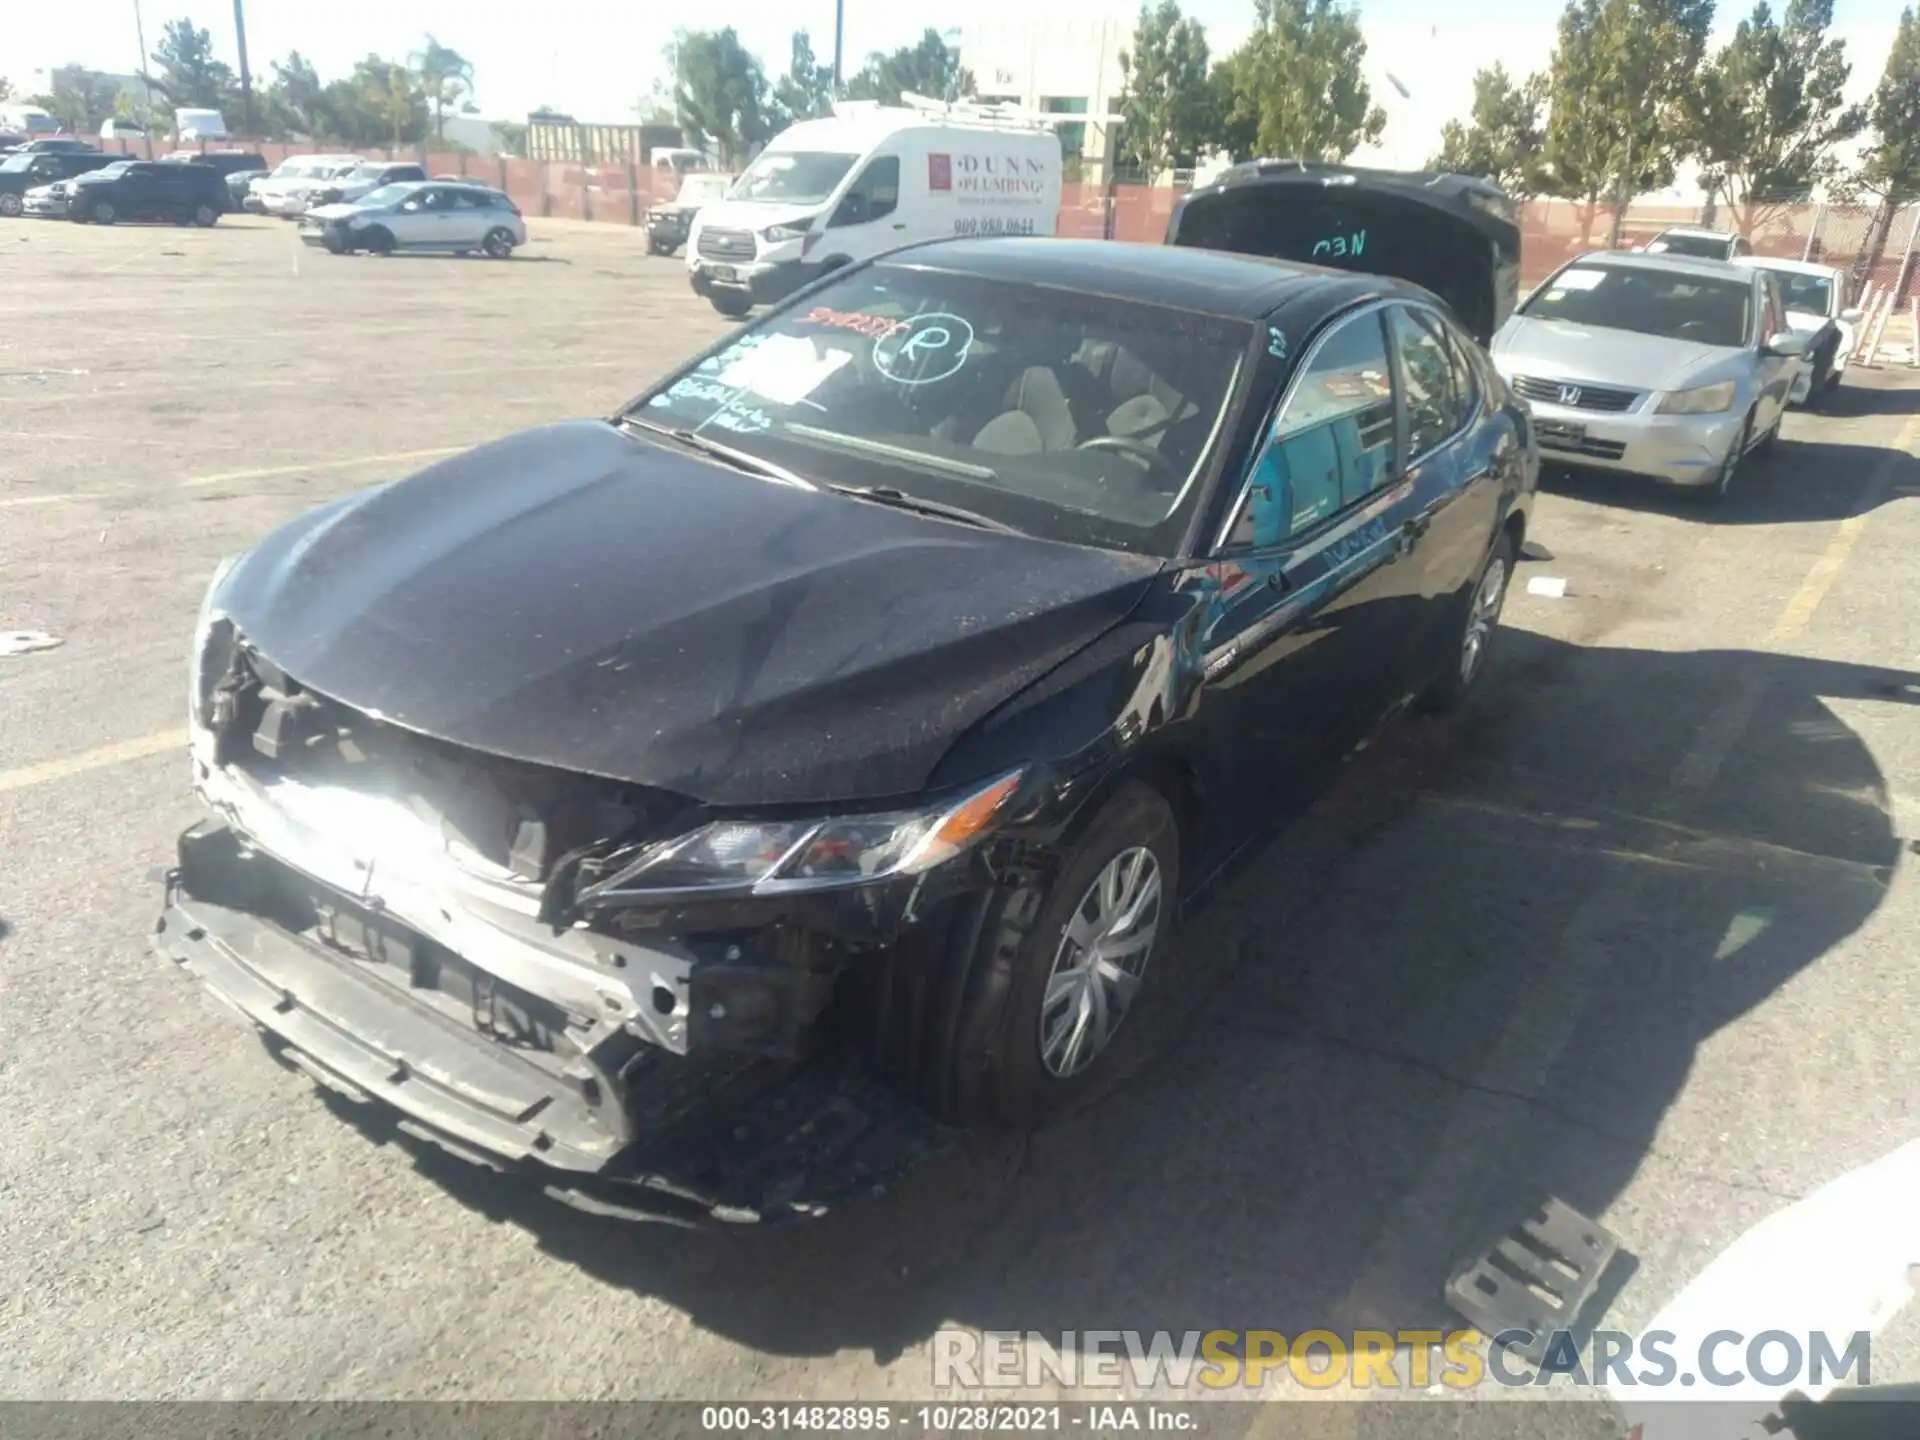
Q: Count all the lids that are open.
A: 1